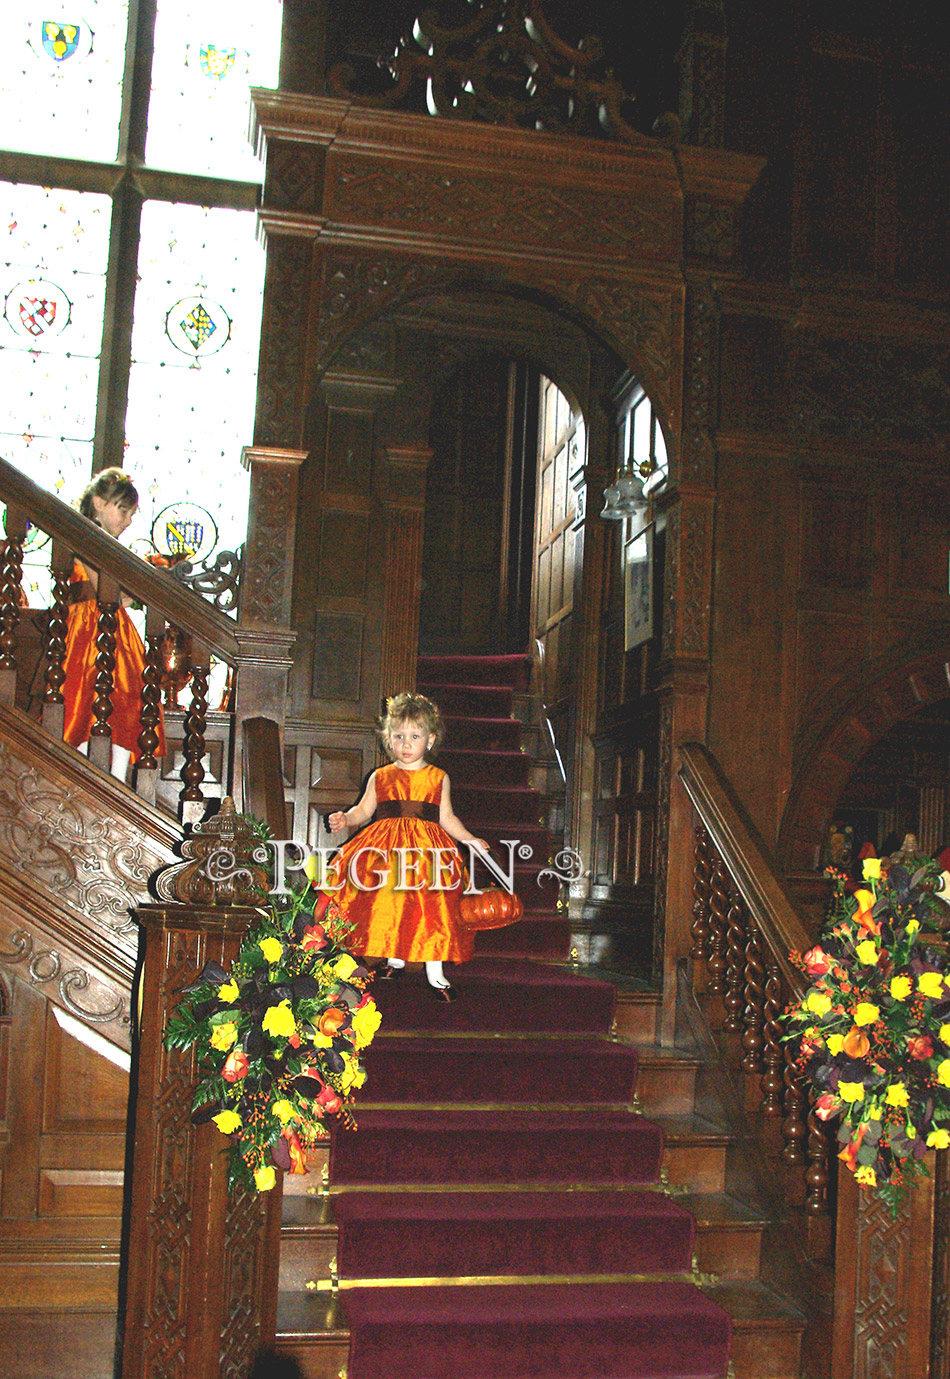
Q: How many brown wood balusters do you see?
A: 12